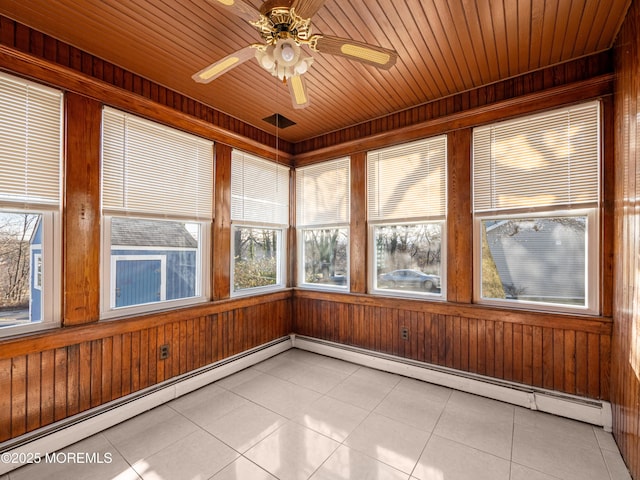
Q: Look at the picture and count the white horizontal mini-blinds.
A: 6